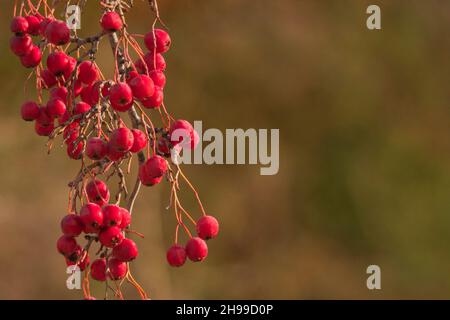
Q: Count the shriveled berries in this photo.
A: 0